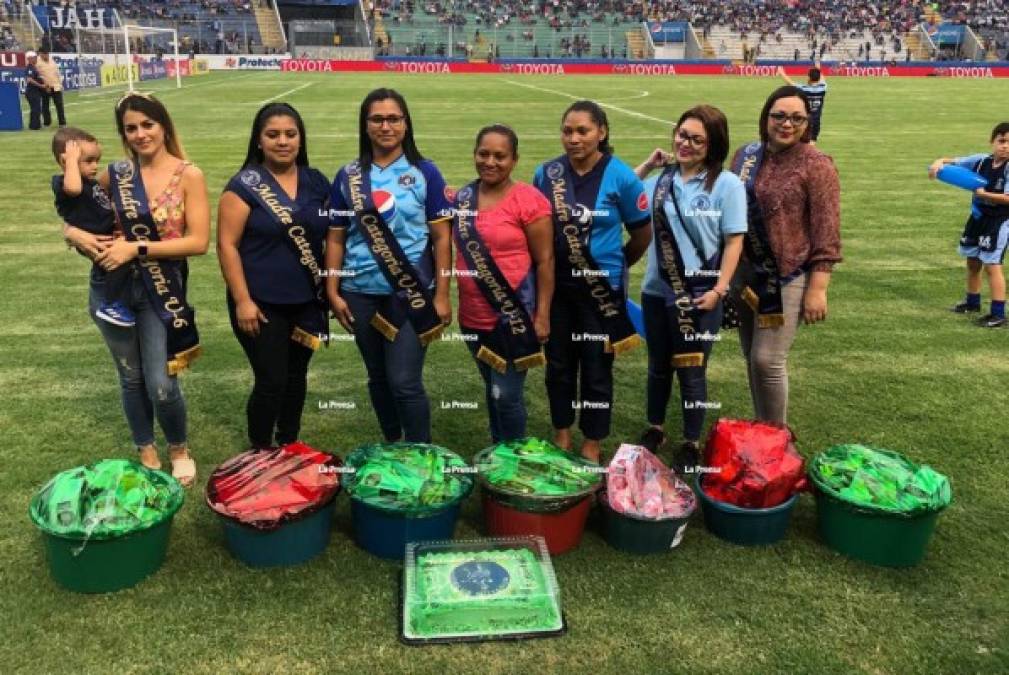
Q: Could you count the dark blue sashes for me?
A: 7